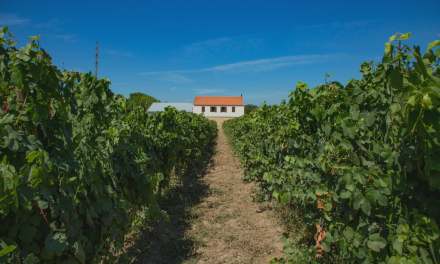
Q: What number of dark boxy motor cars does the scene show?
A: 0